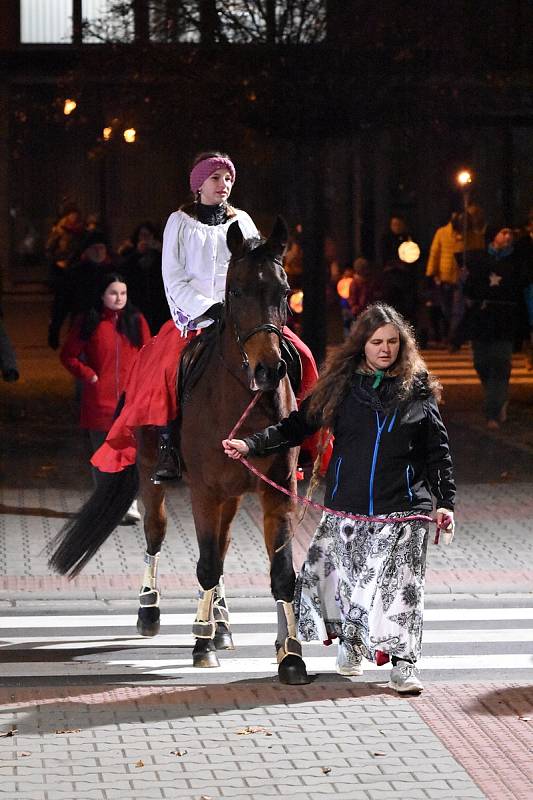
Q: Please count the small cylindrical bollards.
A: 0